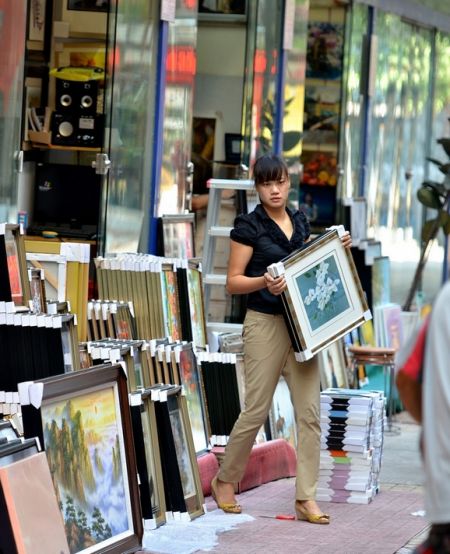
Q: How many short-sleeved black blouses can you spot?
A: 1